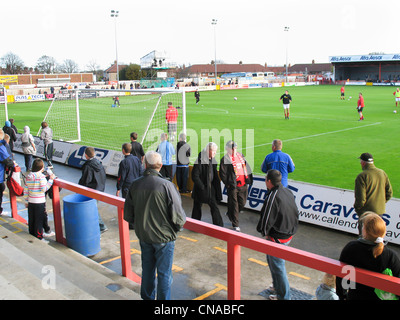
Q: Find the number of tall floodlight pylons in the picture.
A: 3